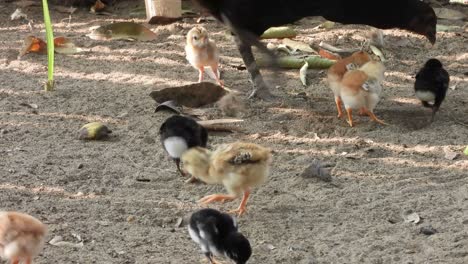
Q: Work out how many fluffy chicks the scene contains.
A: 8